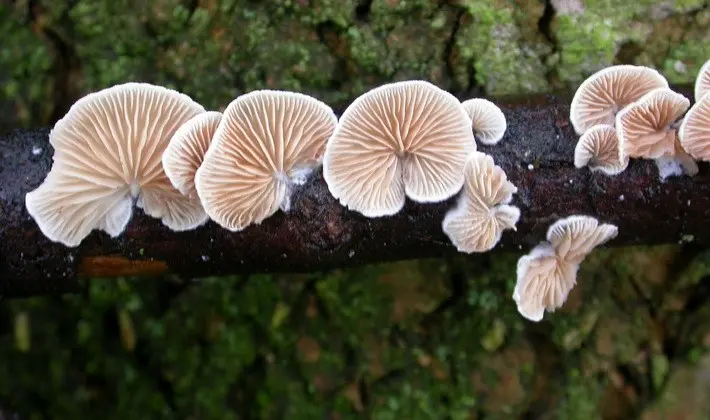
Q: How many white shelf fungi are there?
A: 12